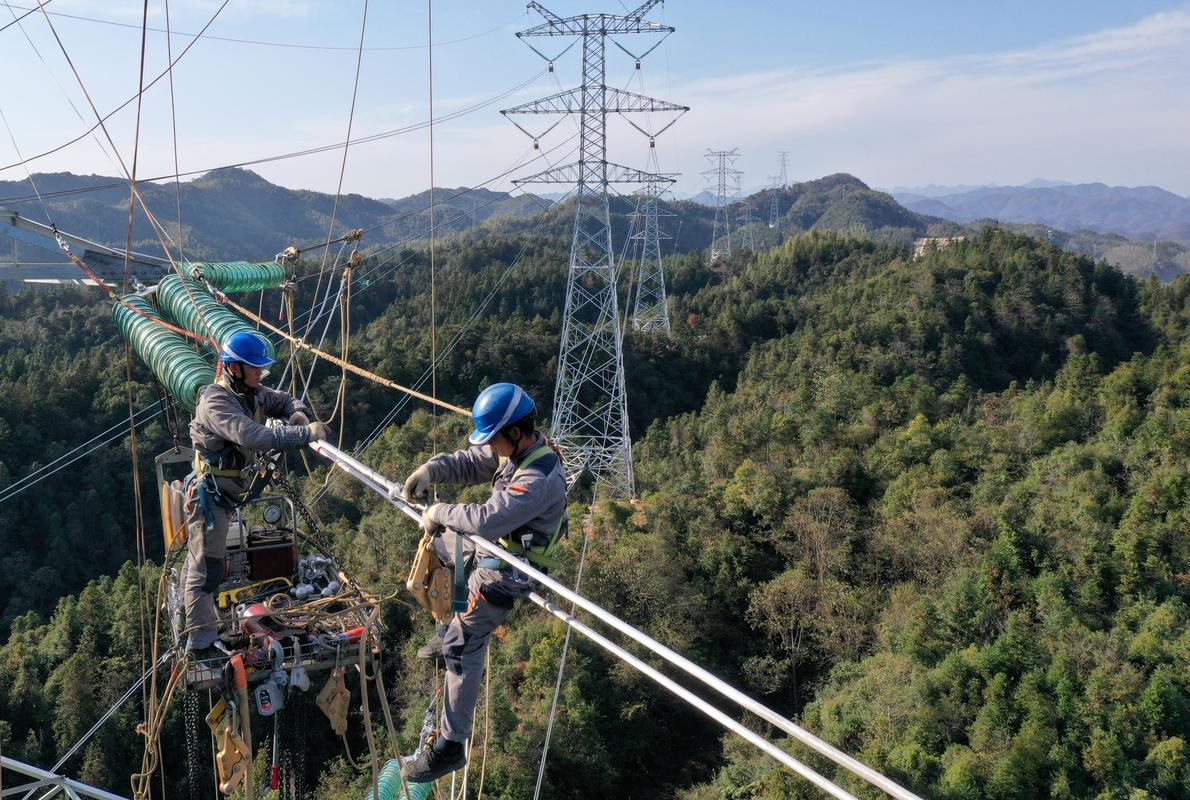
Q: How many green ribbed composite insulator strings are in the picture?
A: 5